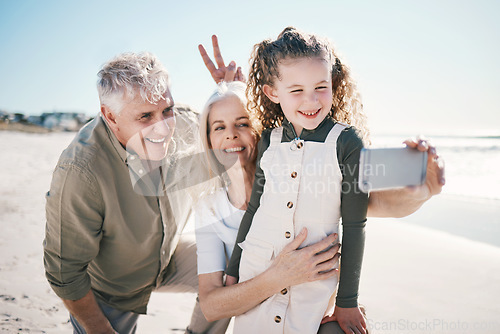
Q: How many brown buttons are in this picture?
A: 6